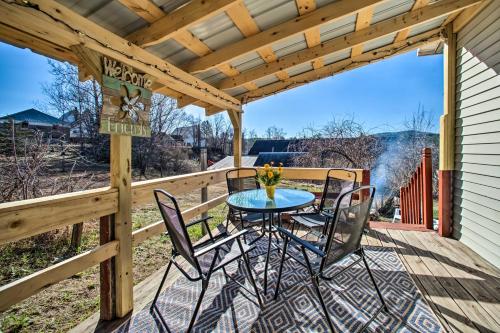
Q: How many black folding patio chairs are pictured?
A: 4